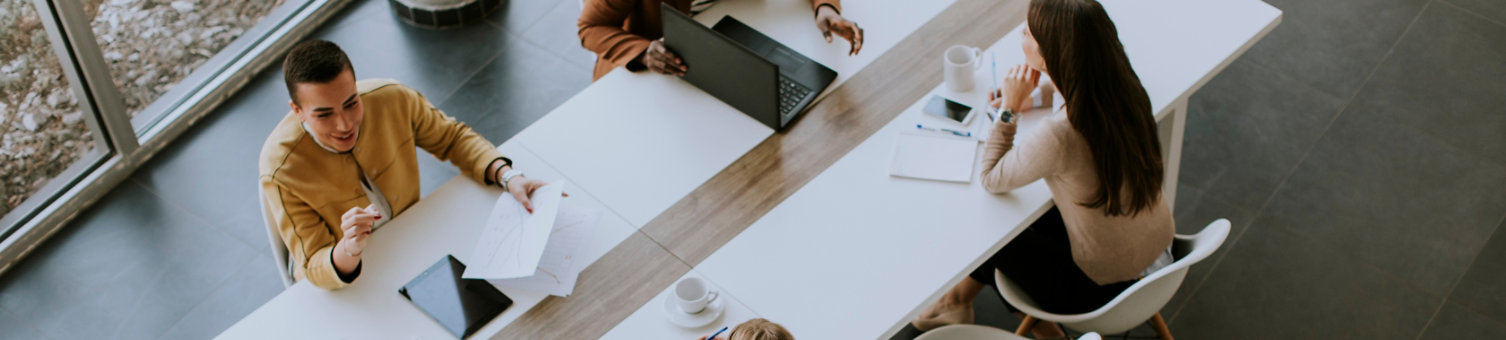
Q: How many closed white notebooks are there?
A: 1